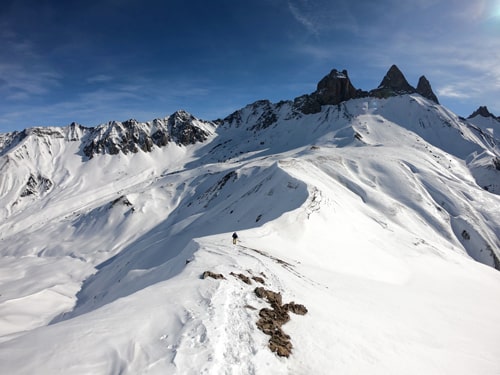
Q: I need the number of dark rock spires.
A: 3